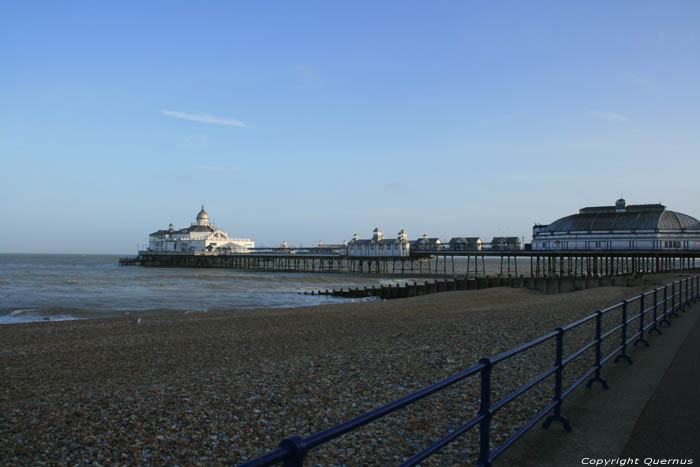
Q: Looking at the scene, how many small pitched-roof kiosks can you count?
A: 3